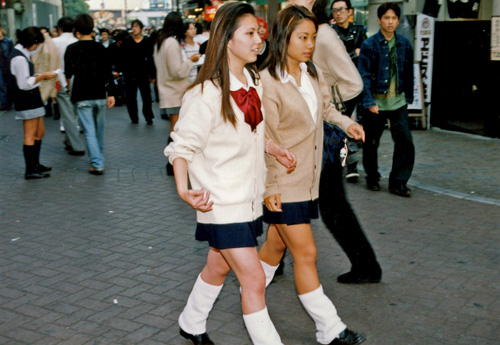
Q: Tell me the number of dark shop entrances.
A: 1